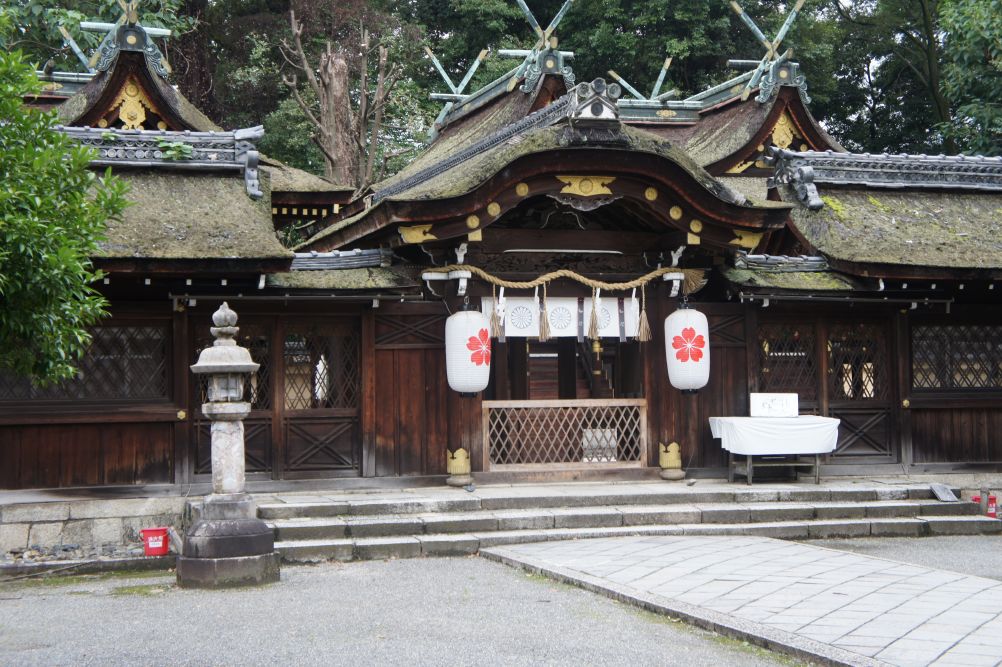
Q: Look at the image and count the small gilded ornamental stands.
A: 2